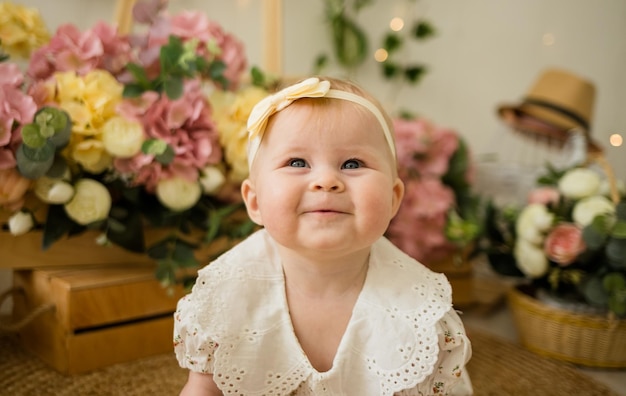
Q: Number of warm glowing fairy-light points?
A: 4